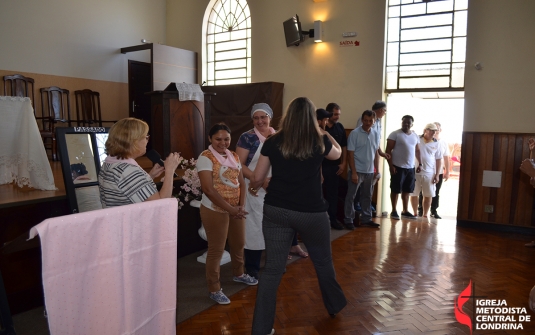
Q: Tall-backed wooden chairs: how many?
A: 3